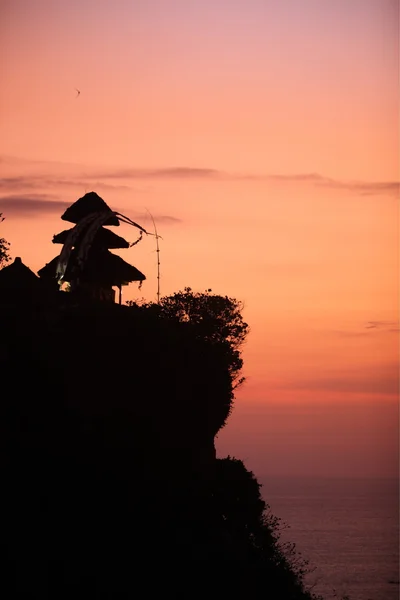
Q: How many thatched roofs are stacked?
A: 3